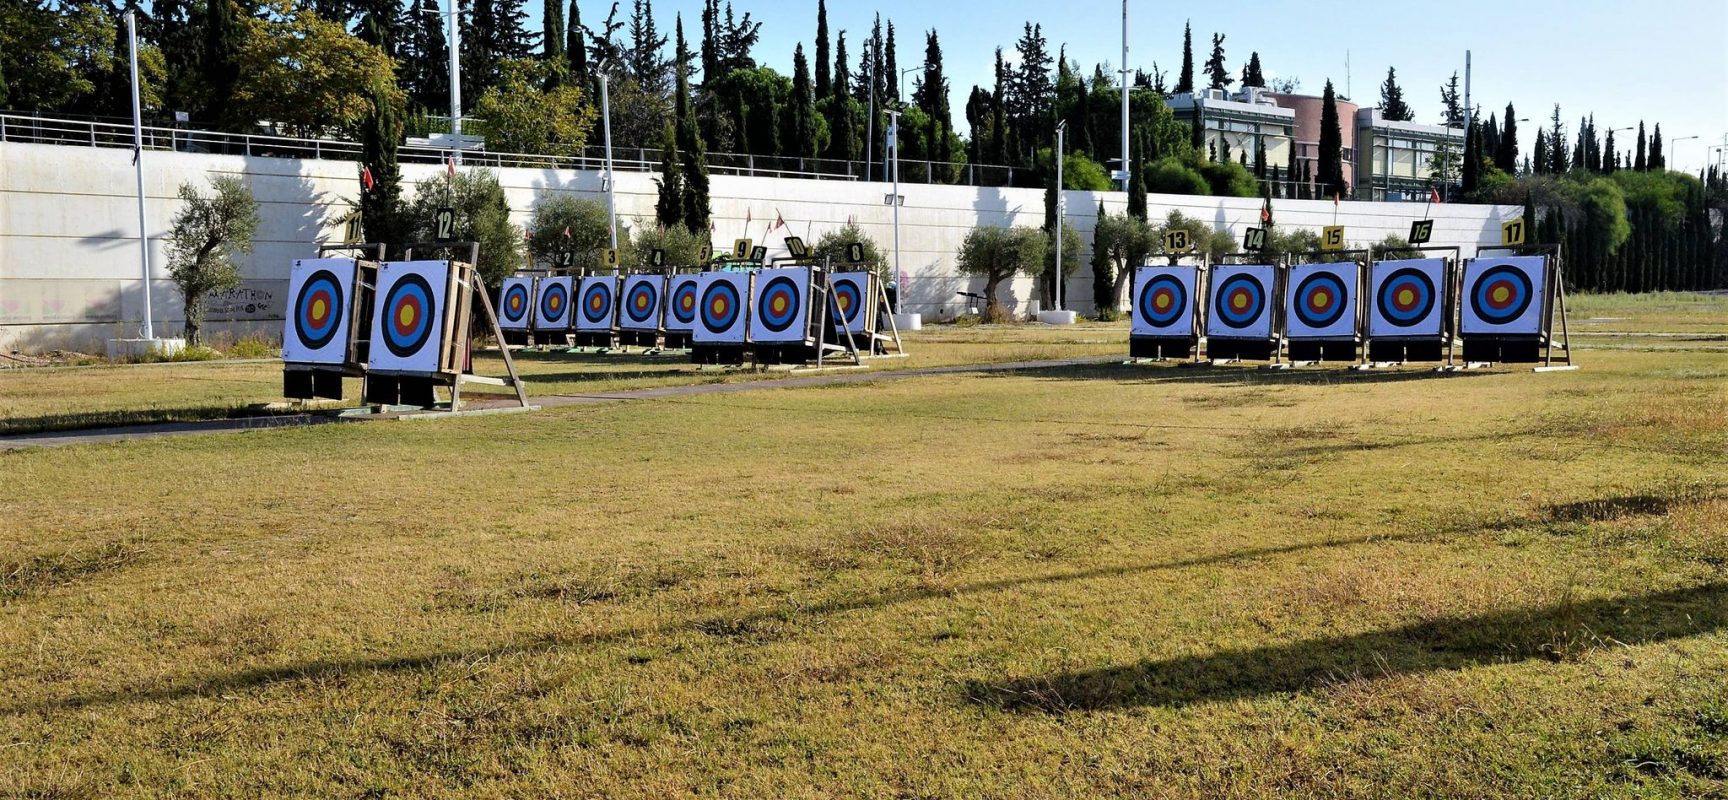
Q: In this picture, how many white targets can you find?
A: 15